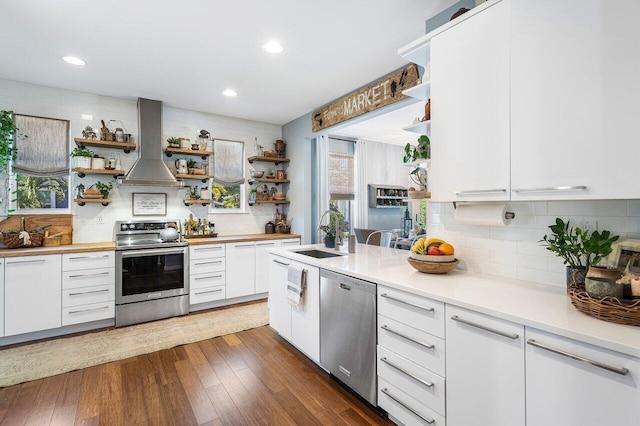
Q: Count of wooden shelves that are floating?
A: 9